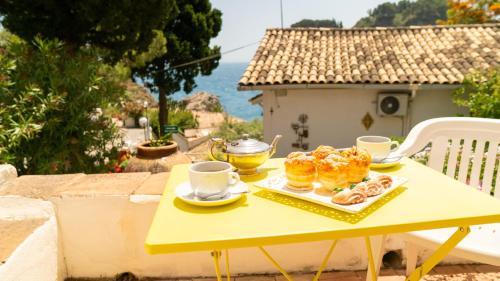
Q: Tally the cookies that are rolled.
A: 3